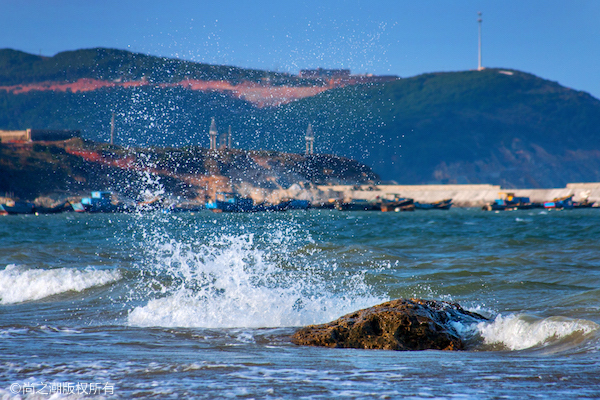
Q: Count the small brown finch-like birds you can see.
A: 0